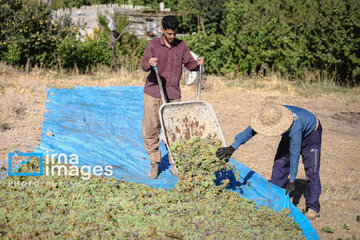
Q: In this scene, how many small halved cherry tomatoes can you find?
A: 0